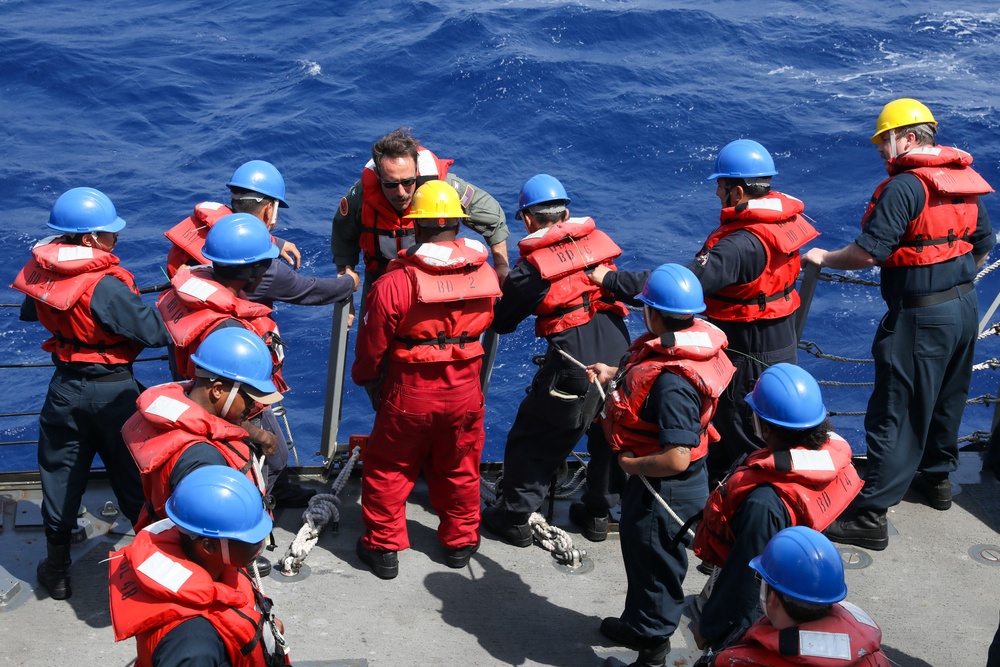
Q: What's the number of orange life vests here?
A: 13